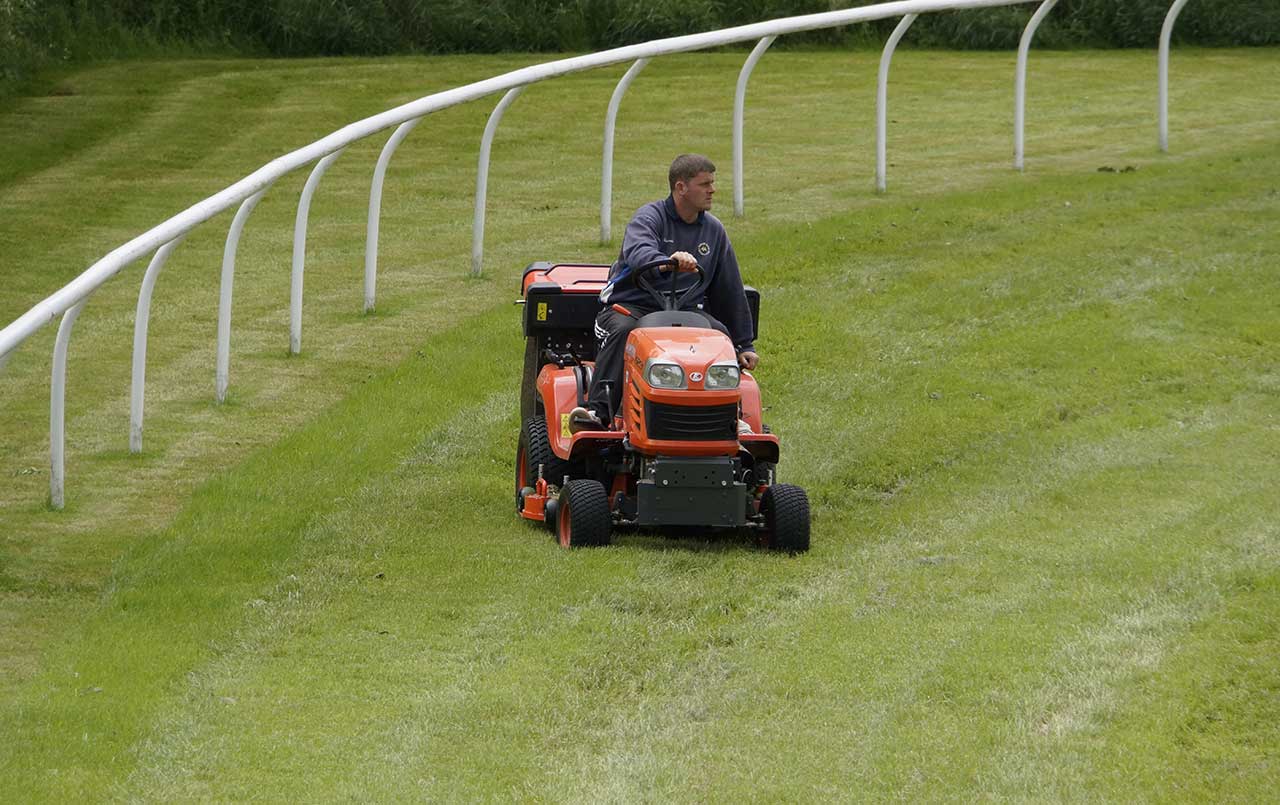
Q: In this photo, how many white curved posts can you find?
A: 11